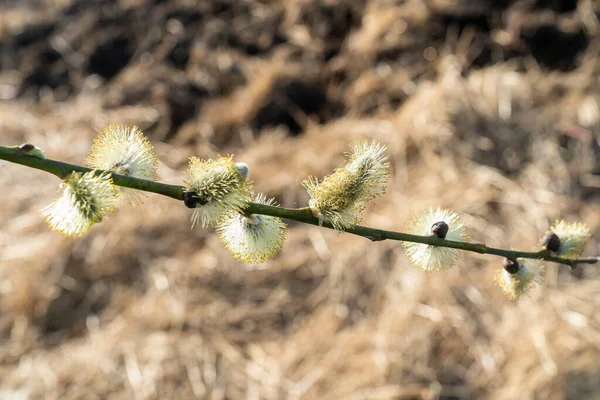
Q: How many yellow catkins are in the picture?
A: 8